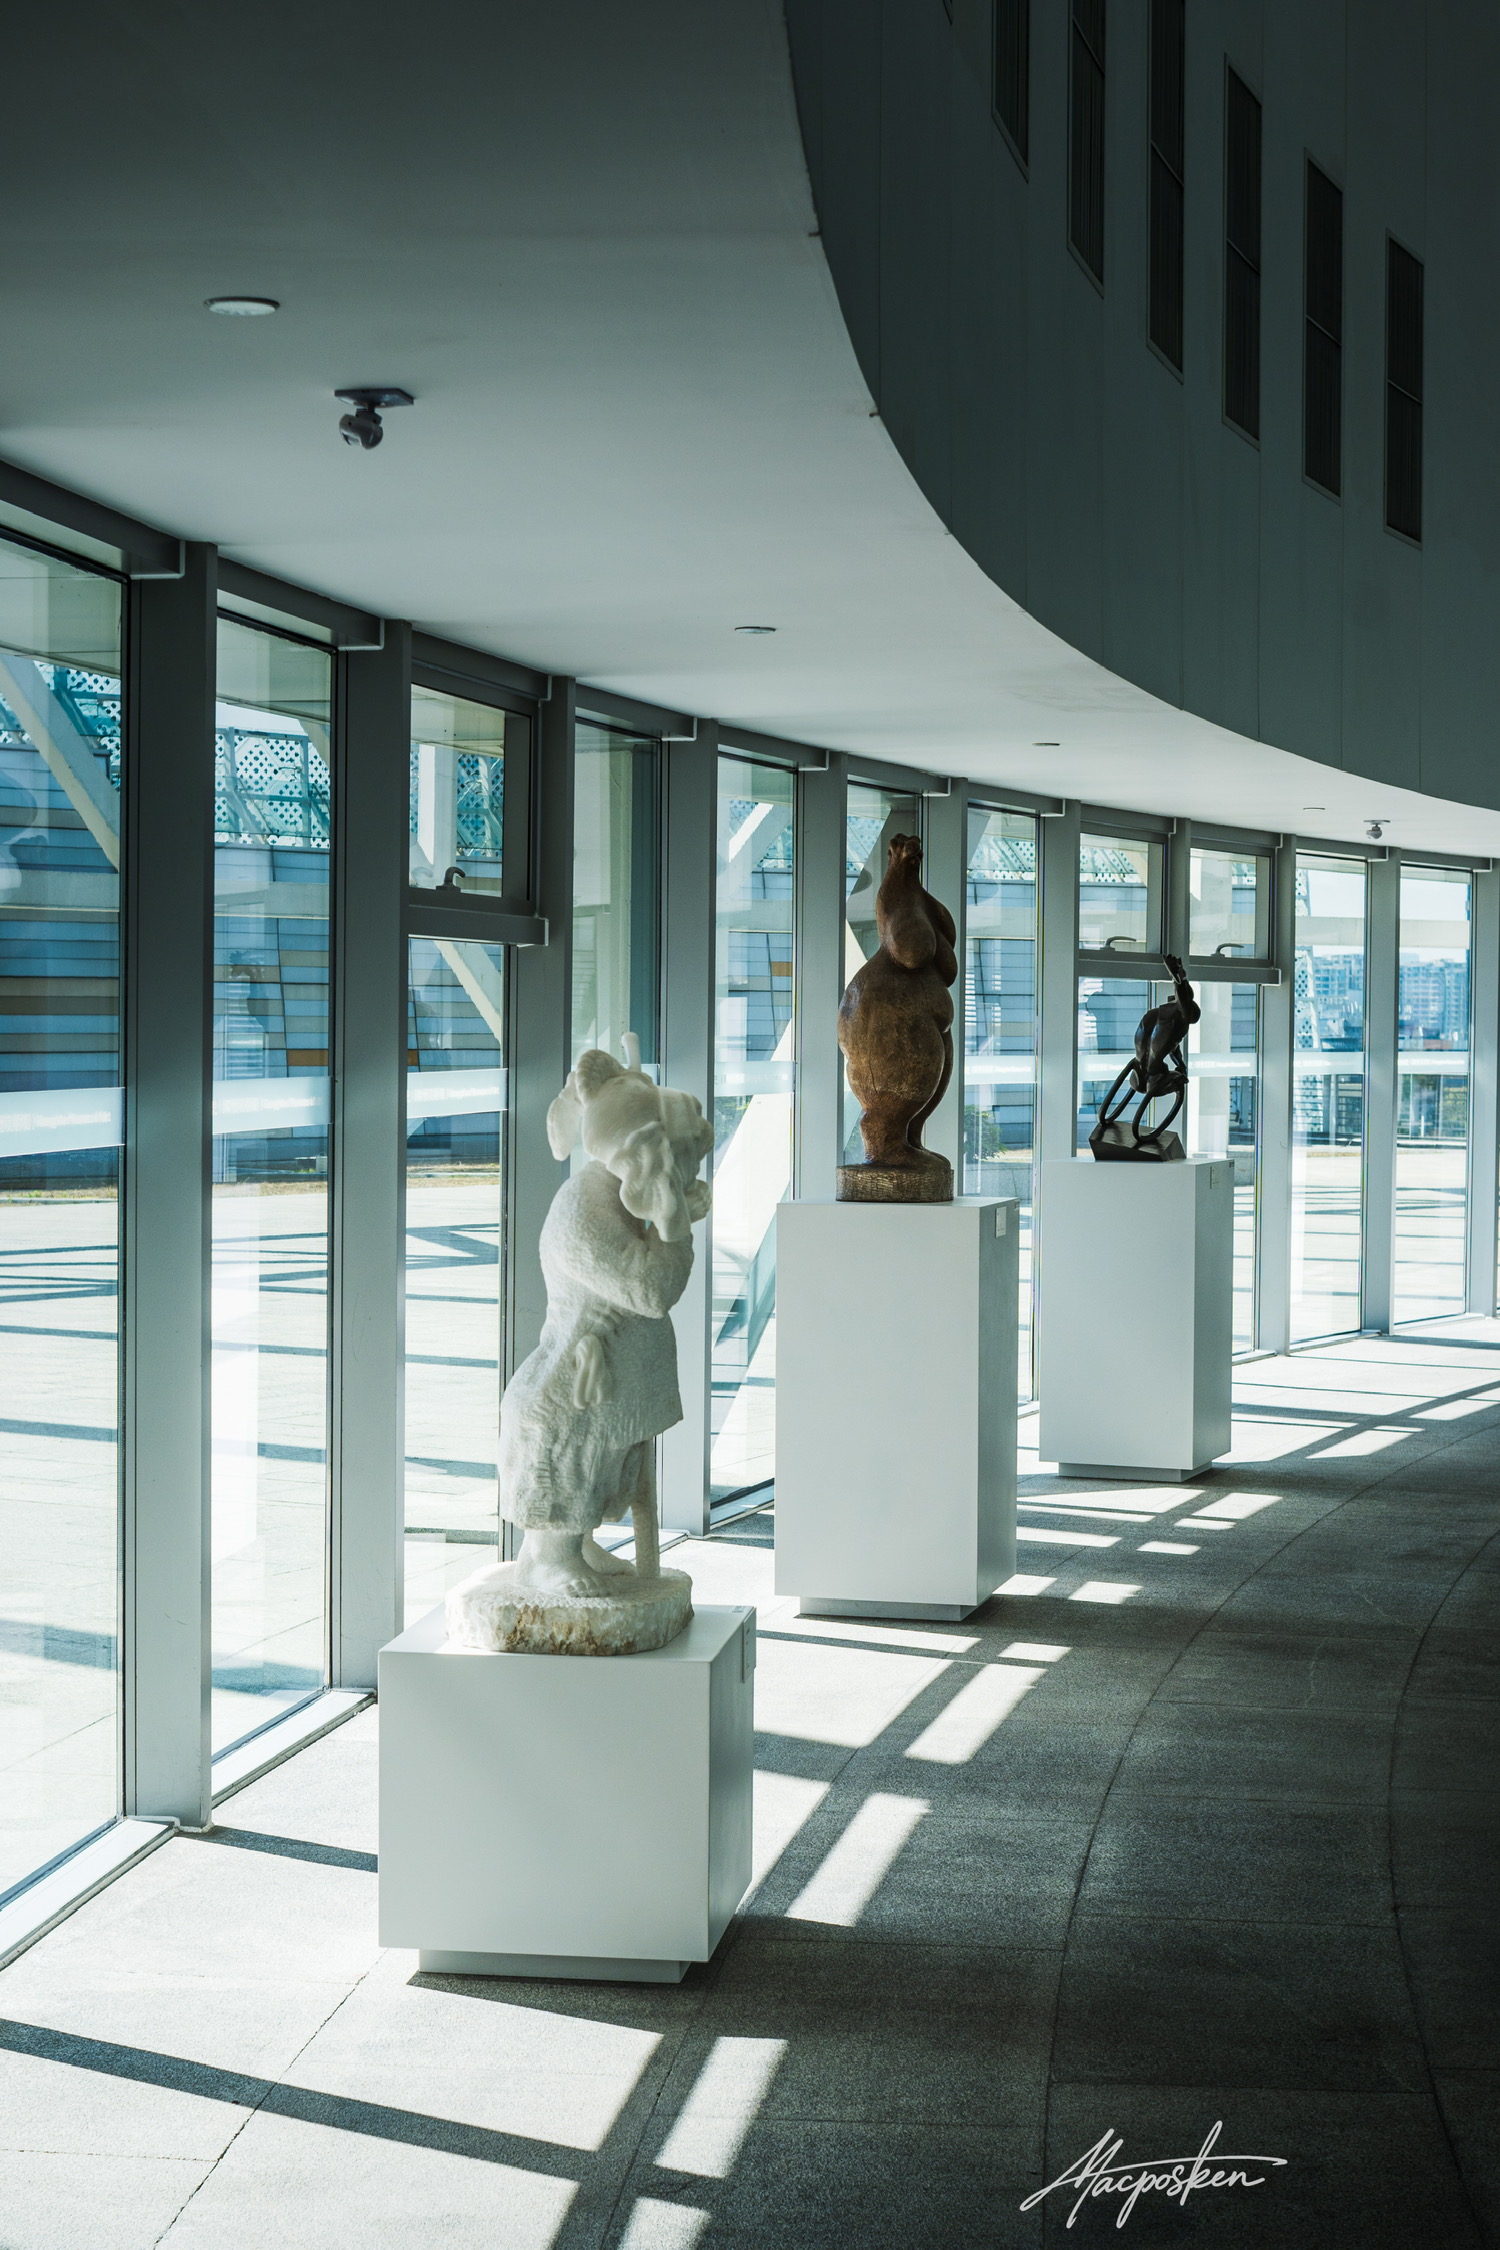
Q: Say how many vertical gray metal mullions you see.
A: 11